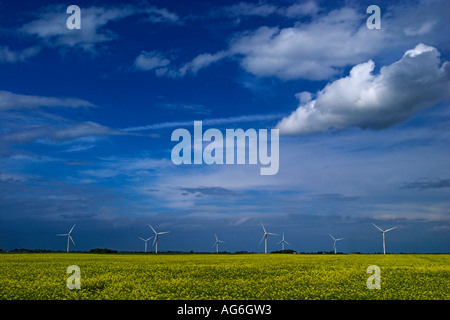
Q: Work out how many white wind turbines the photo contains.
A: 8